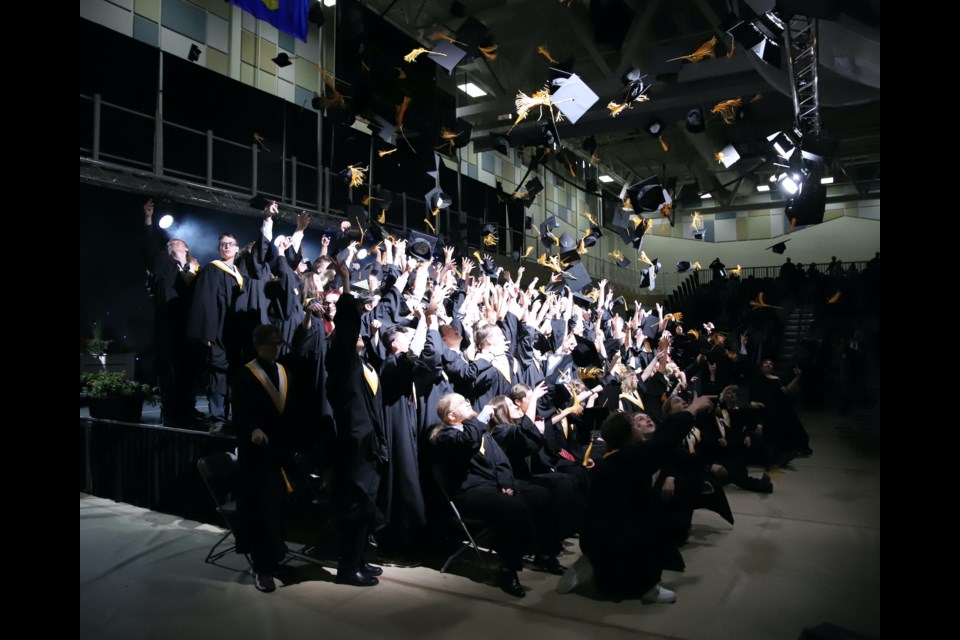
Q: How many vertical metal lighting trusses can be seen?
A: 1